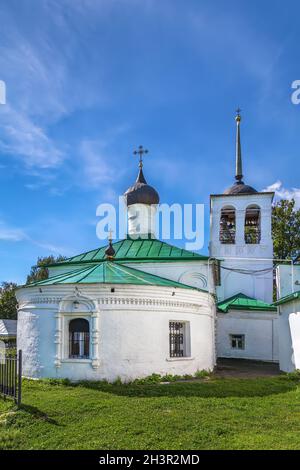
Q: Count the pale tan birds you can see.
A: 0